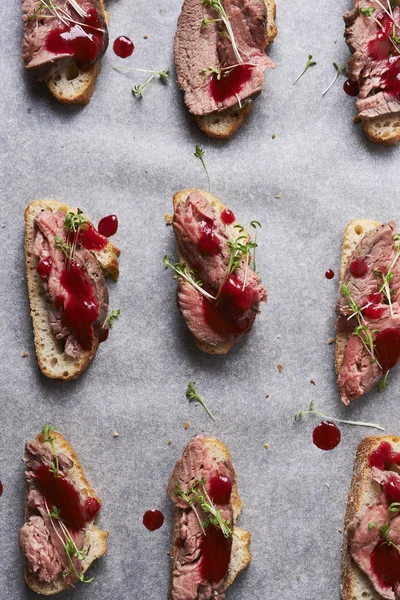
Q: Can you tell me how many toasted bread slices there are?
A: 9